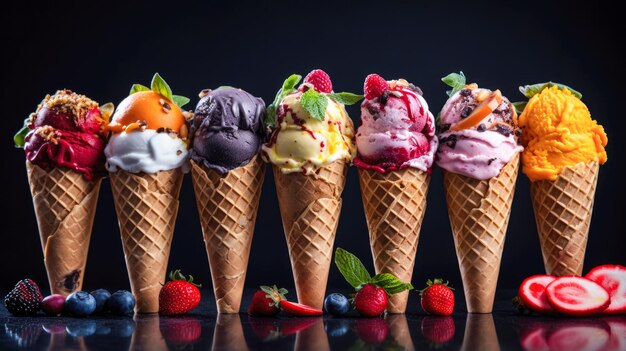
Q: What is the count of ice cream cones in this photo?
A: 7